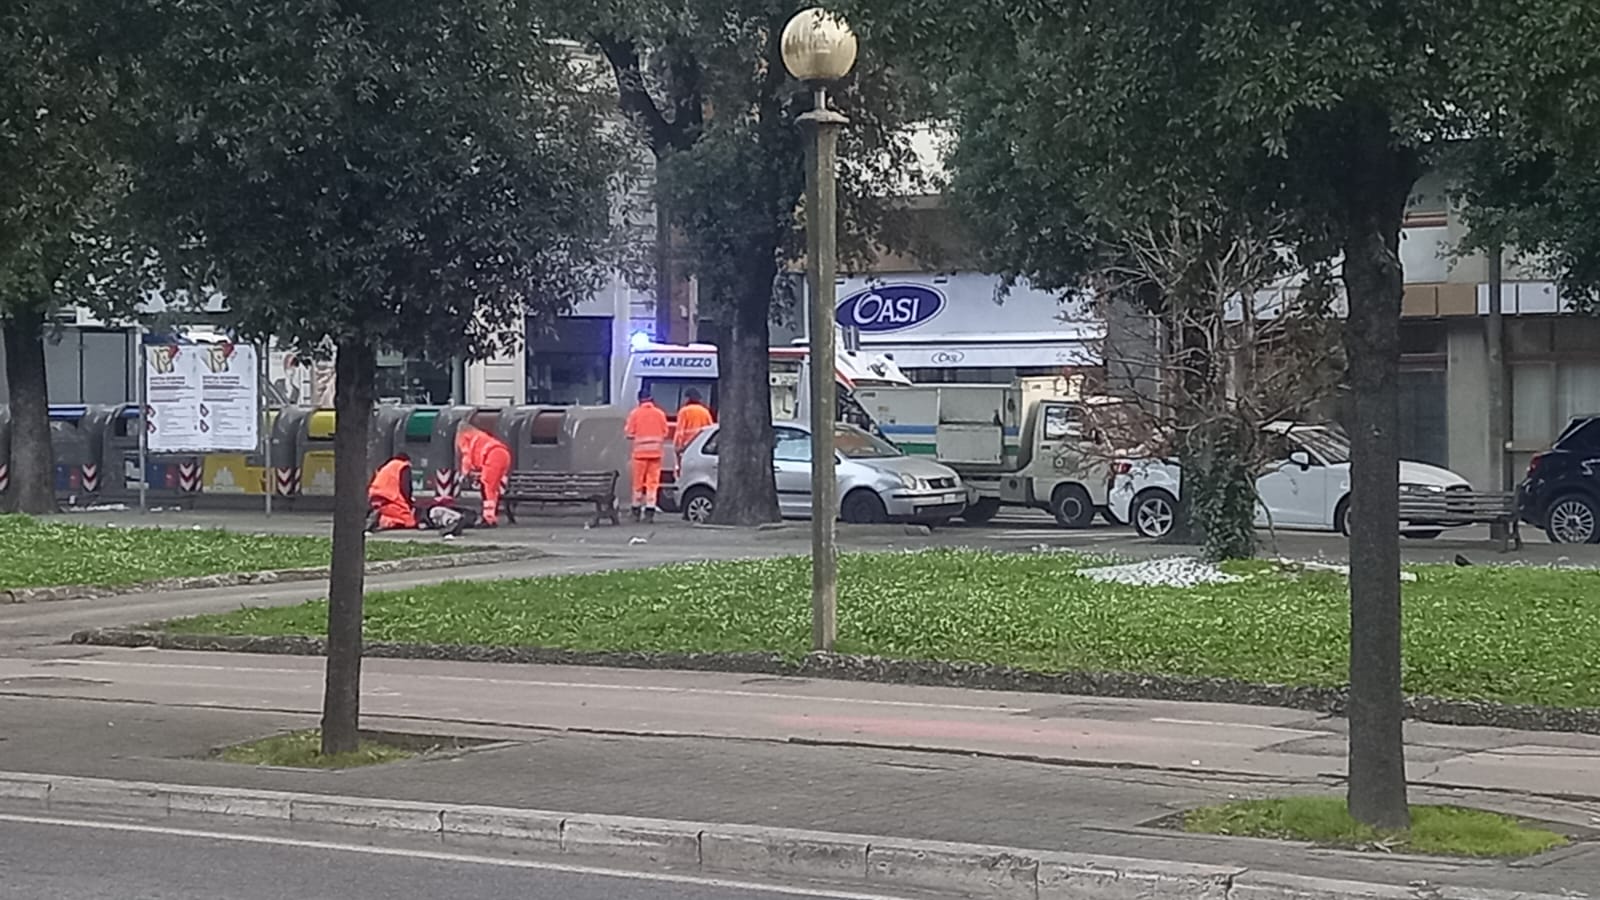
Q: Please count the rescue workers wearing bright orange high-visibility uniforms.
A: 4